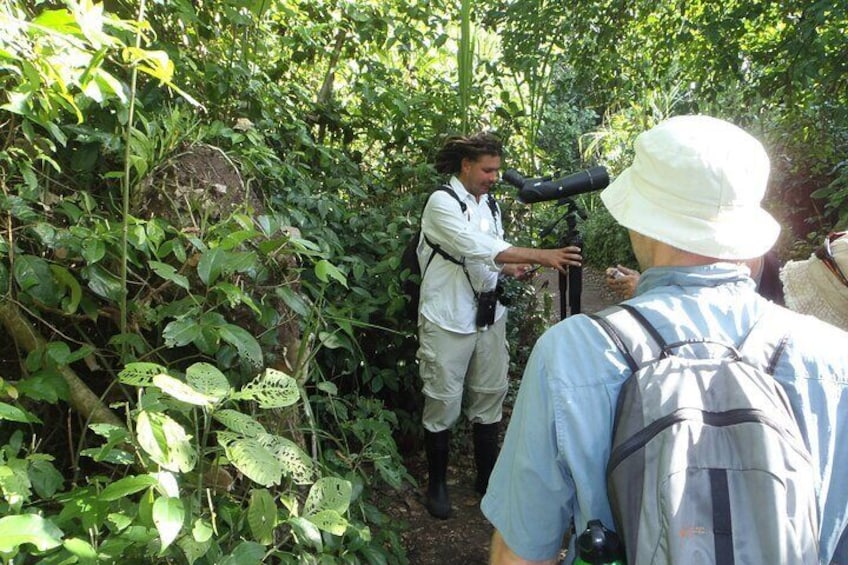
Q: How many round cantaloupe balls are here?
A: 0